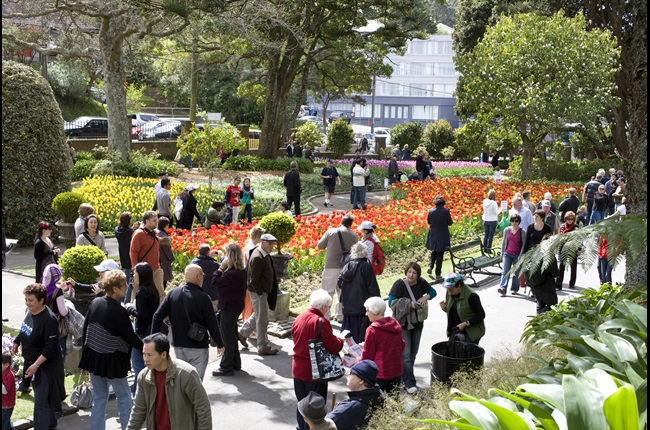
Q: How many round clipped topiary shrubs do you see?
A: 3